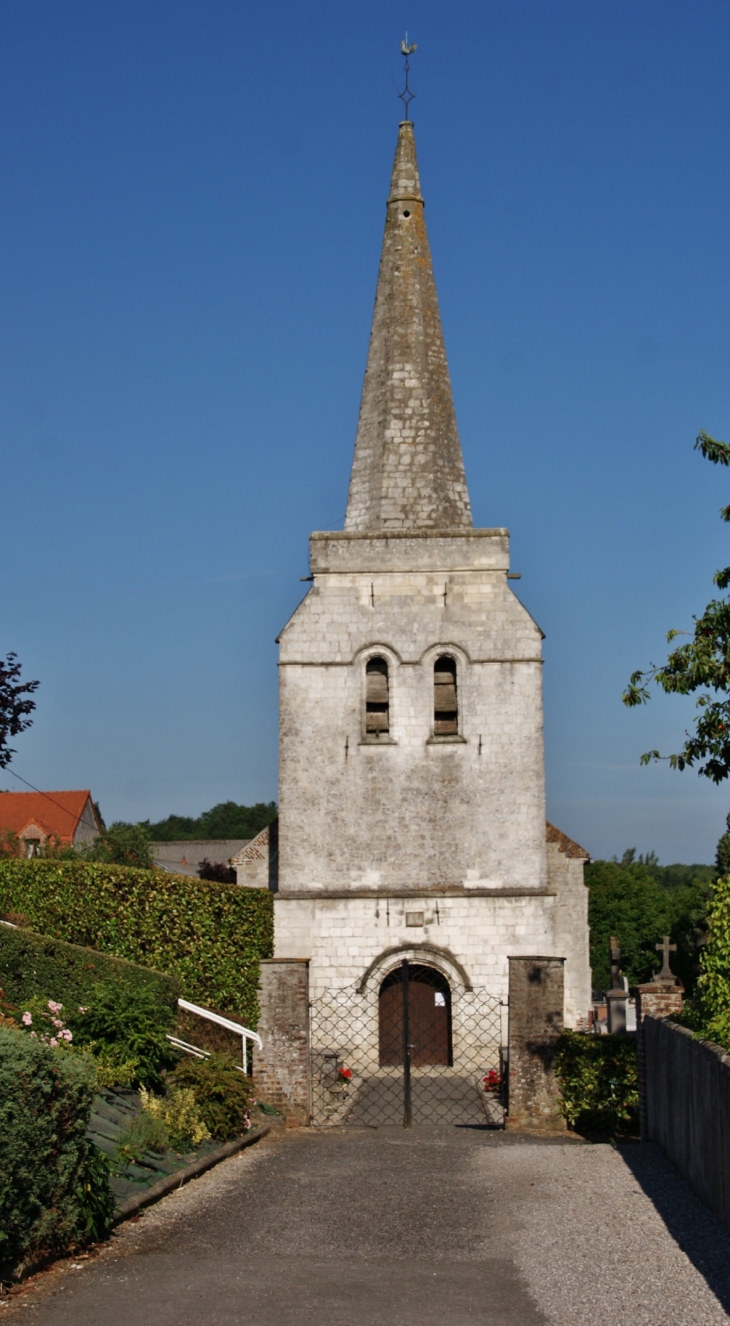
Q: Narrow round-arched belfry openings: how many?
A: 2